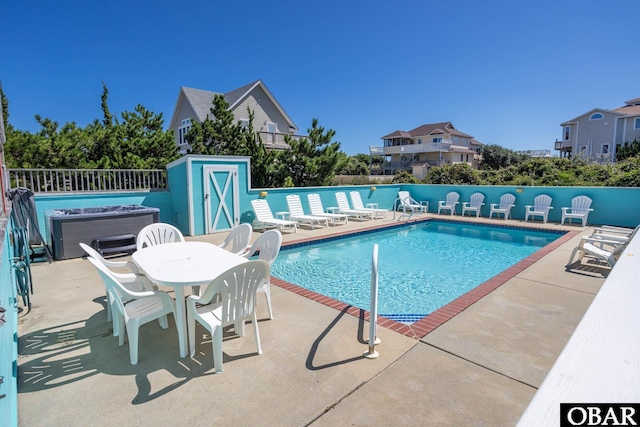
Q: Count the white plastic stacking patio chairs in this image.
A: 6